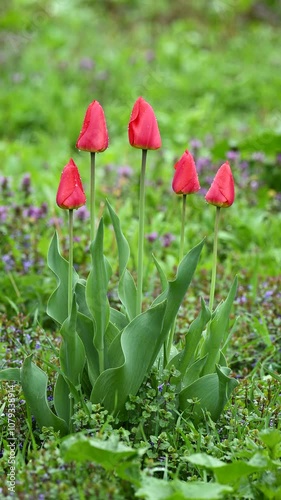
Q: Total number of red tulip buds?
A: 5